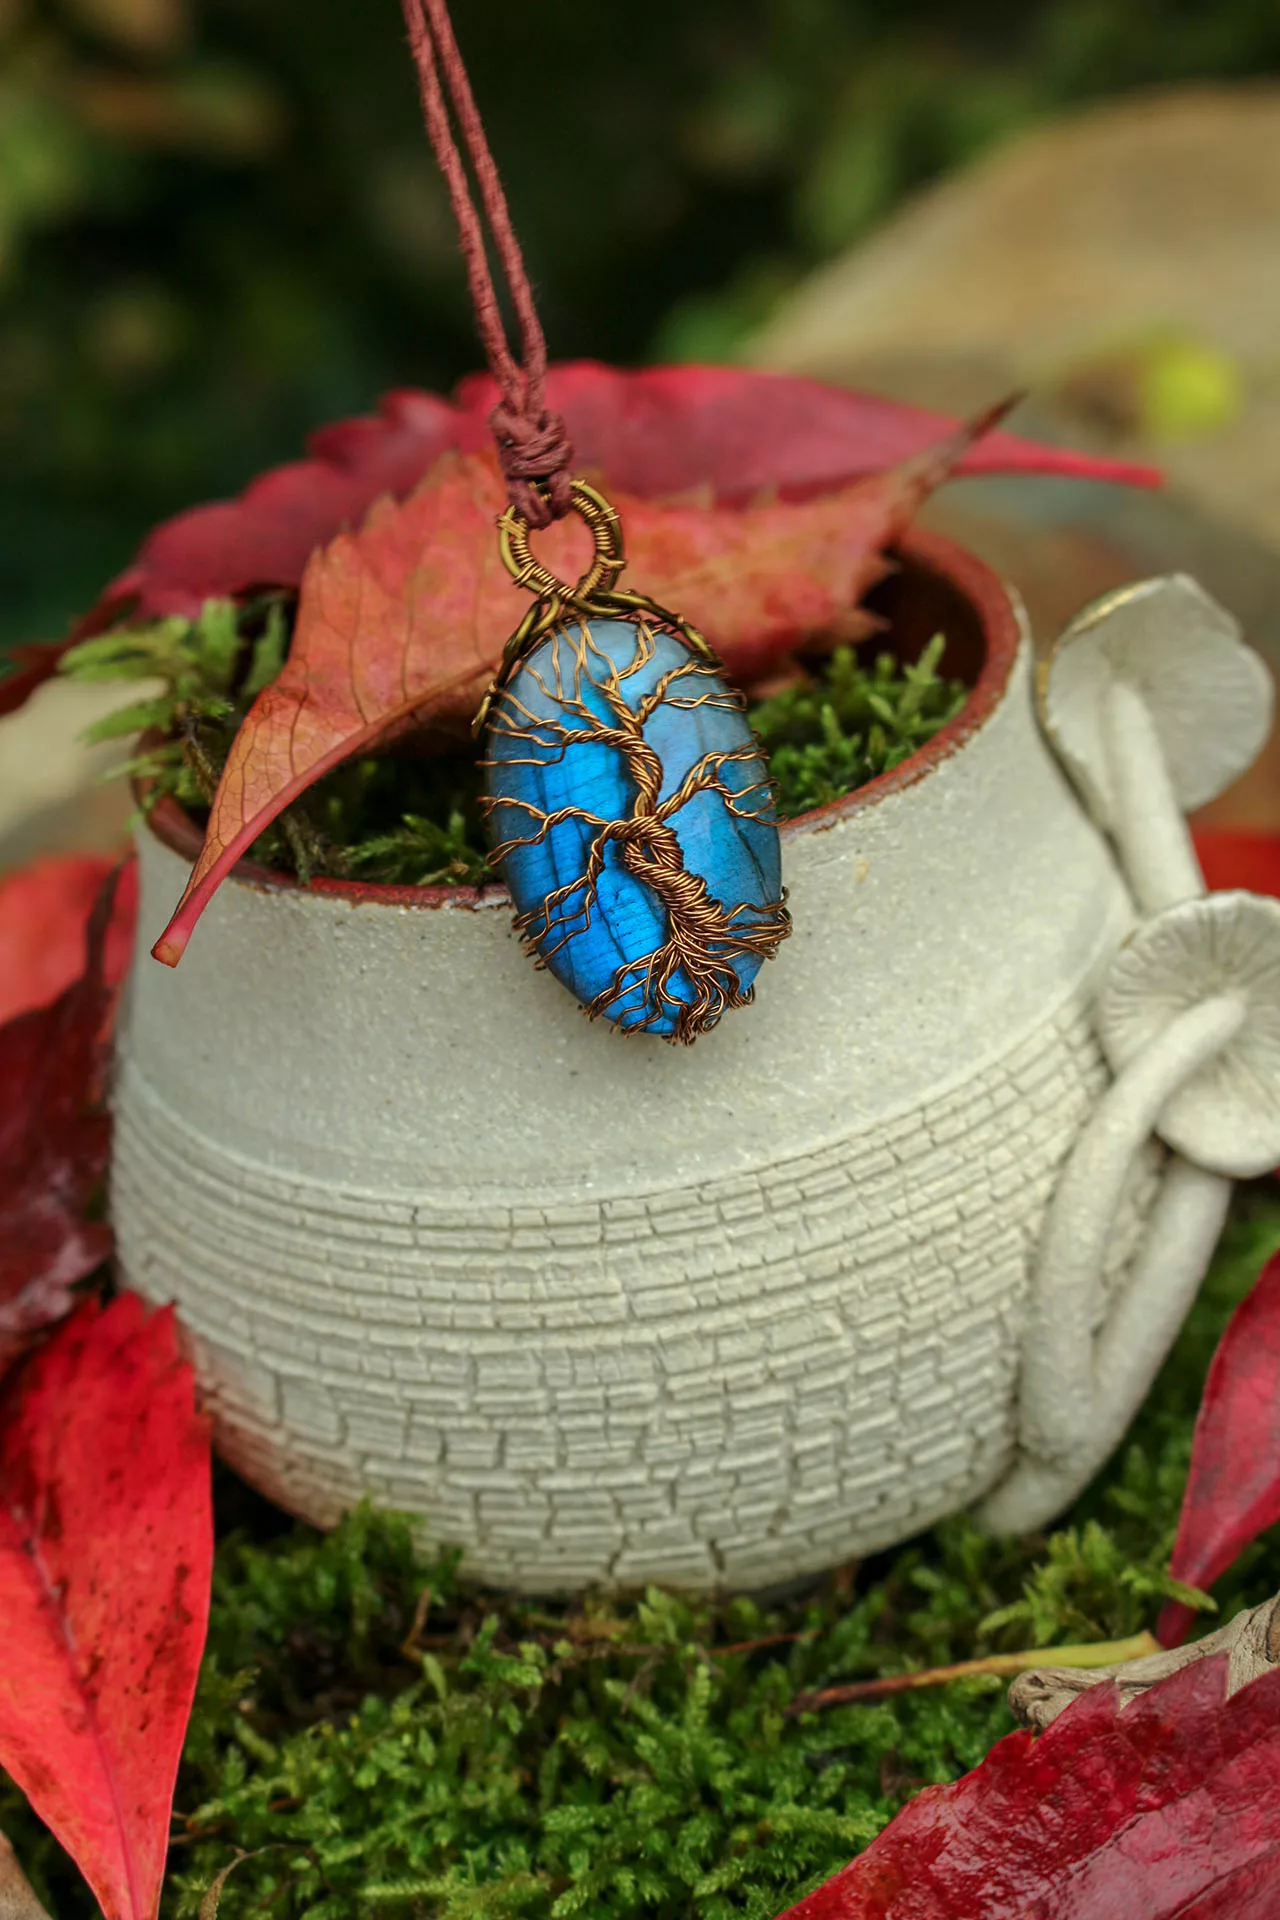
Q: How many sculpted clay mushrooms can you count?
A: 2